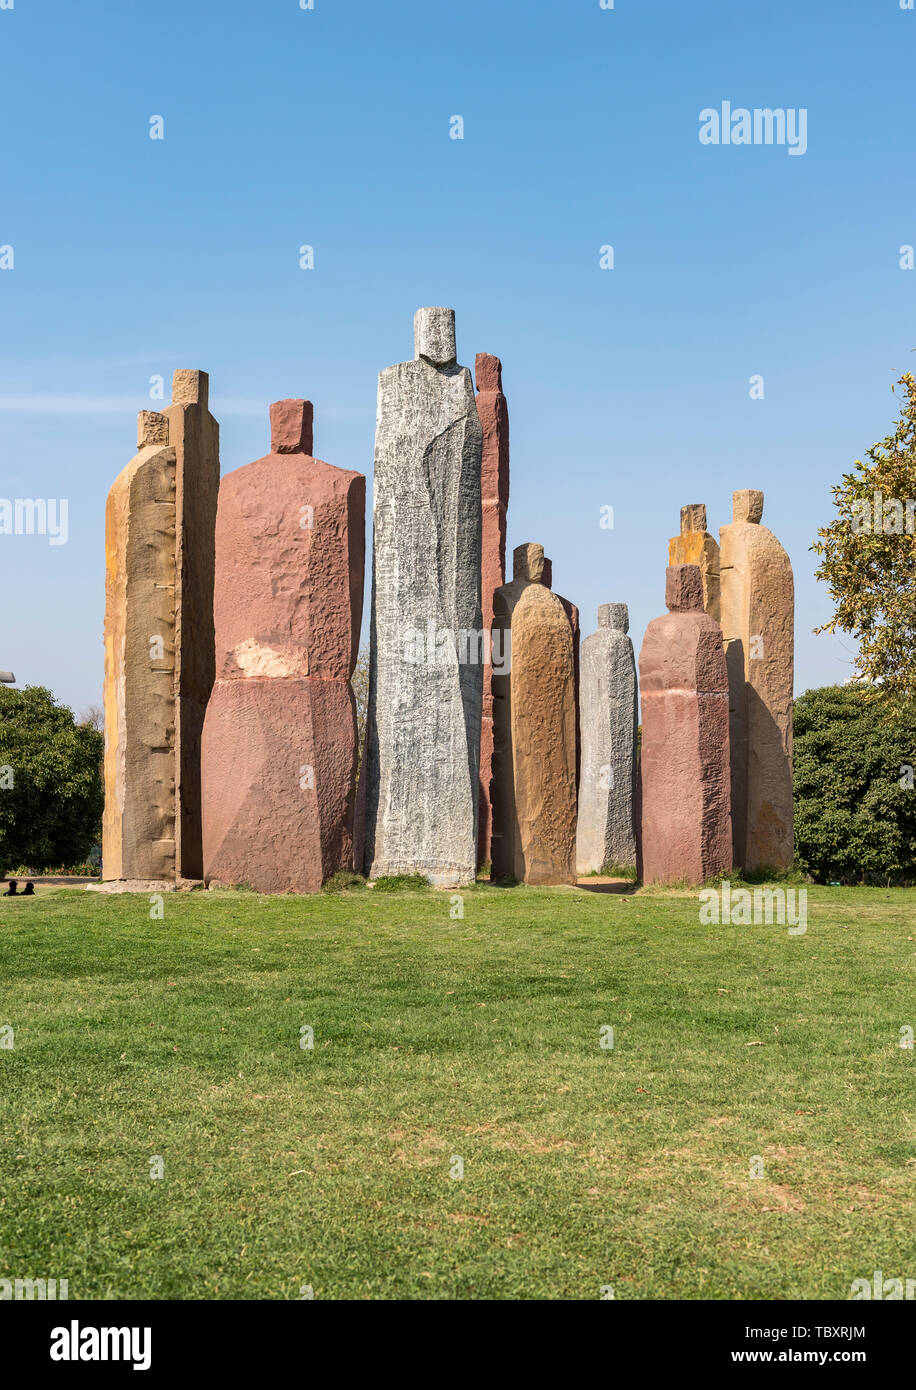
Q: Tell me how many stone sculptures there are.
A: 11